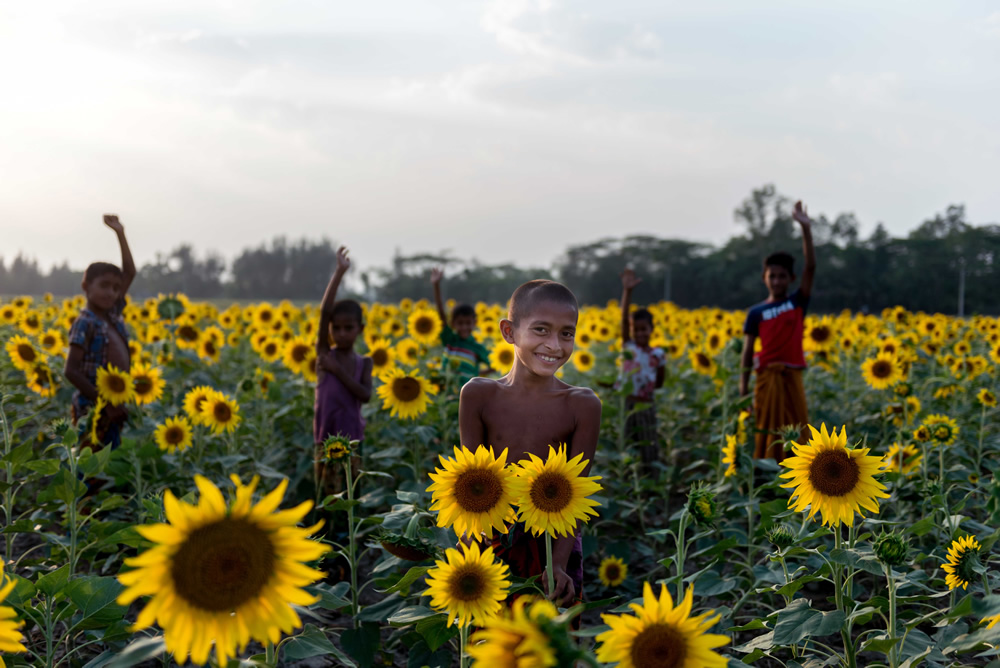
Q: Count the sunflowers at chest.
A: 2